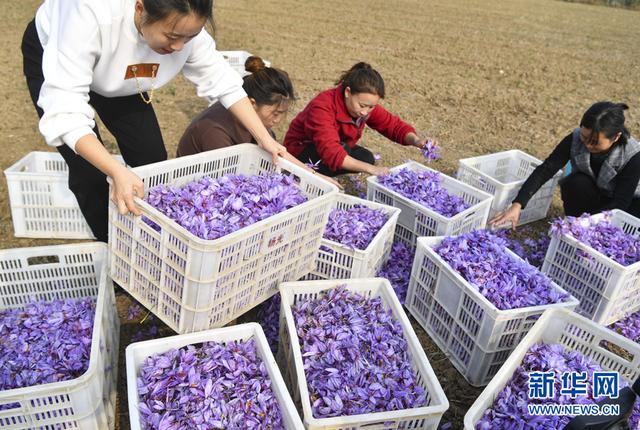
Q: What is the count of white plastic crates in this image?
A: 12